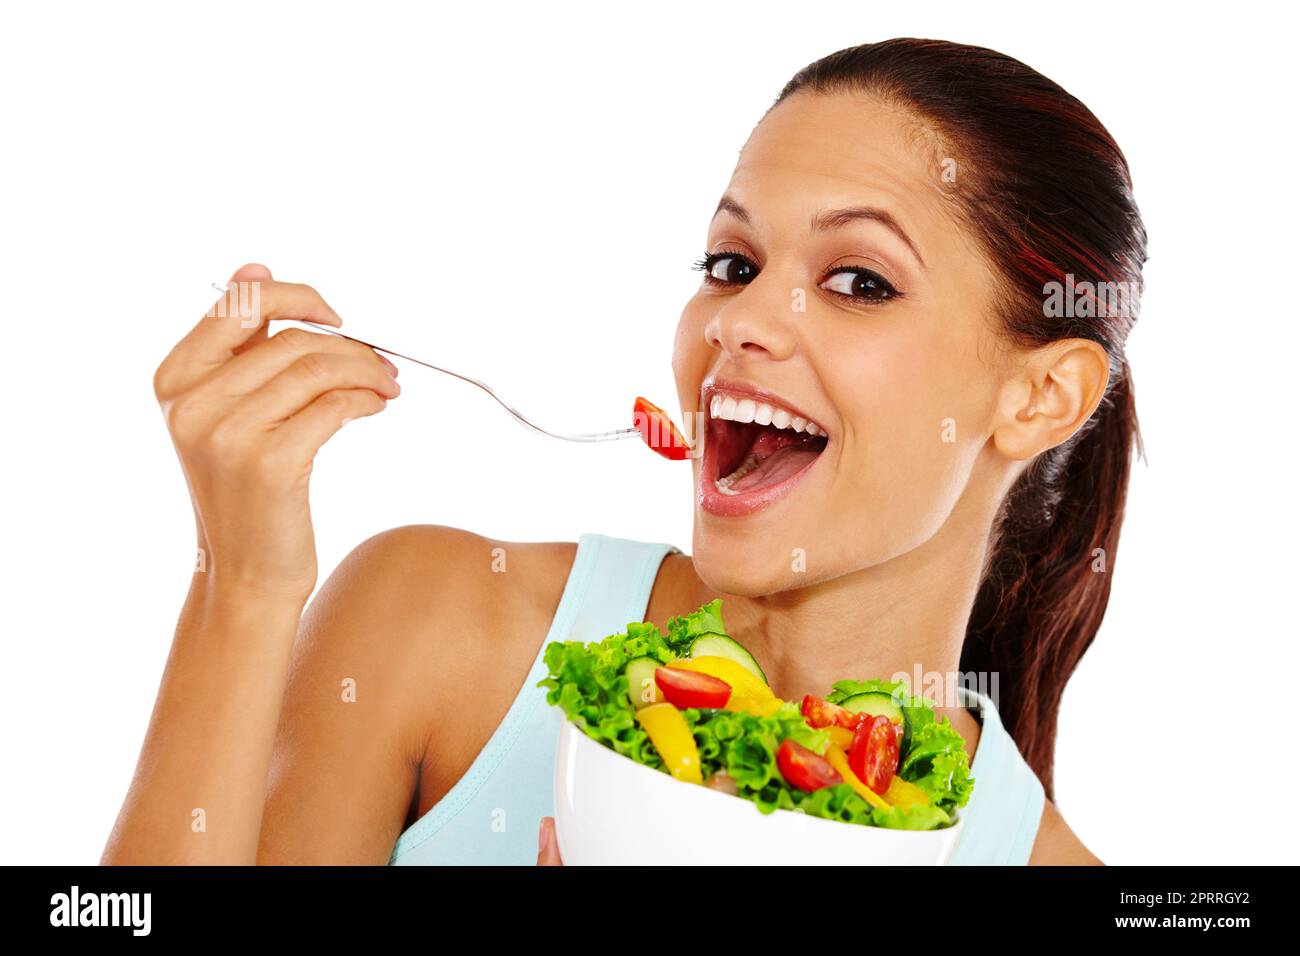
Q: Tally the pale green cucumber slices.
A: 3